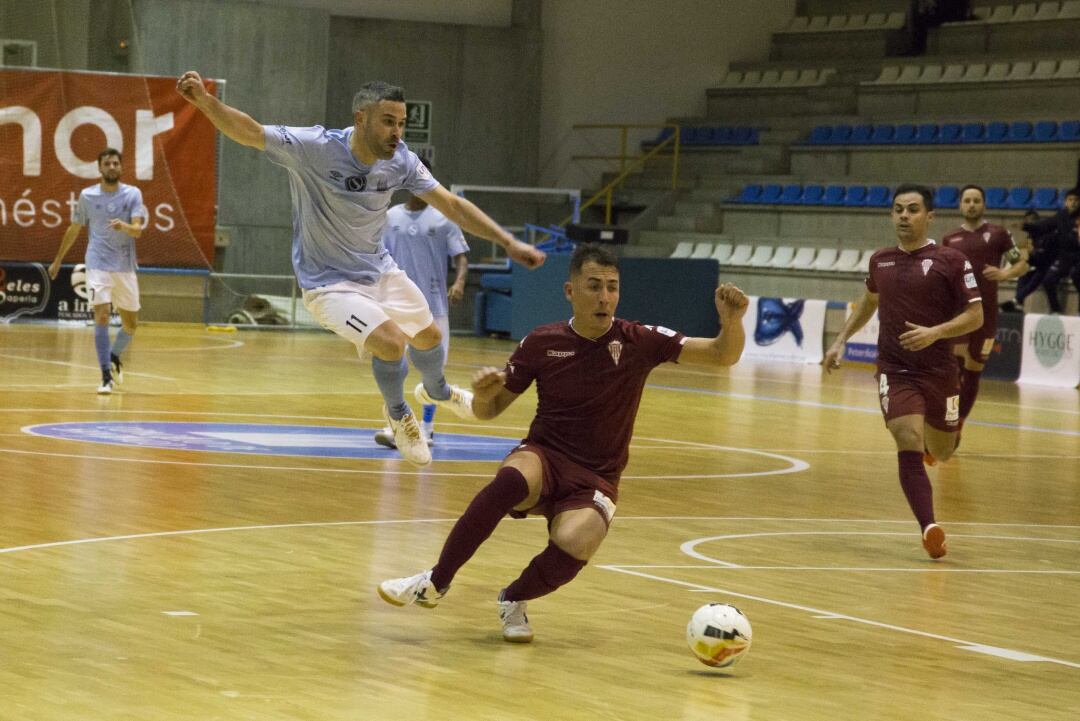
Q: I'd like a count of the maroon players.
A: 3